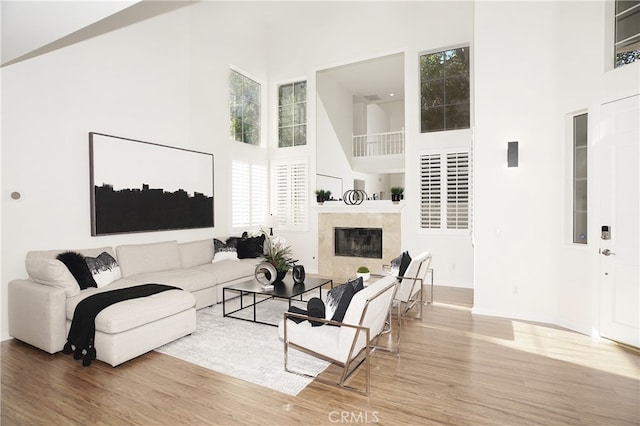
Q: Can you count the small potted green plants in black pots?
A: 2